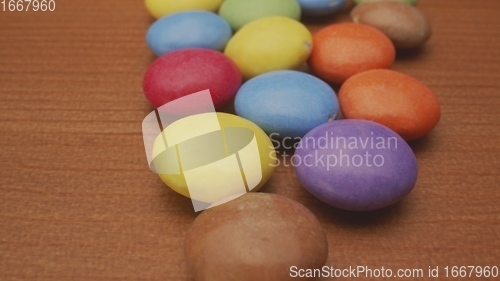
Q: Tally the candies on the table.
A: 14